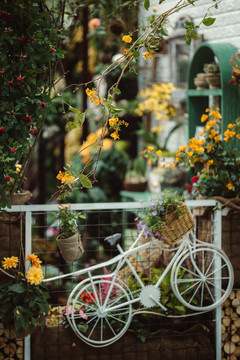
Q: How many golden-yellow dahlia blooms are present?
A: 3